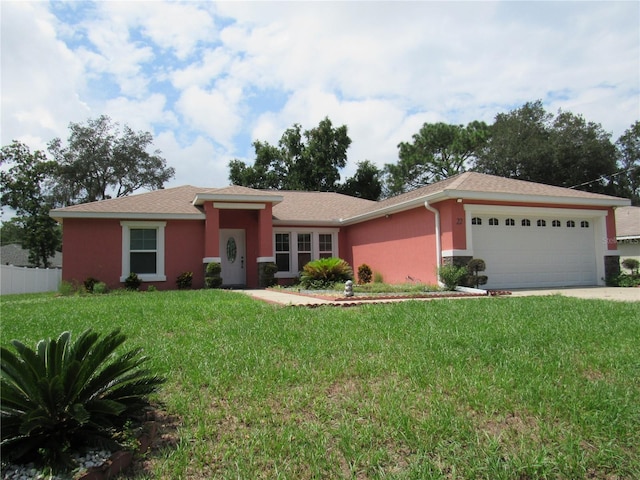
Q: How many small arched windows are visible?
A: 8